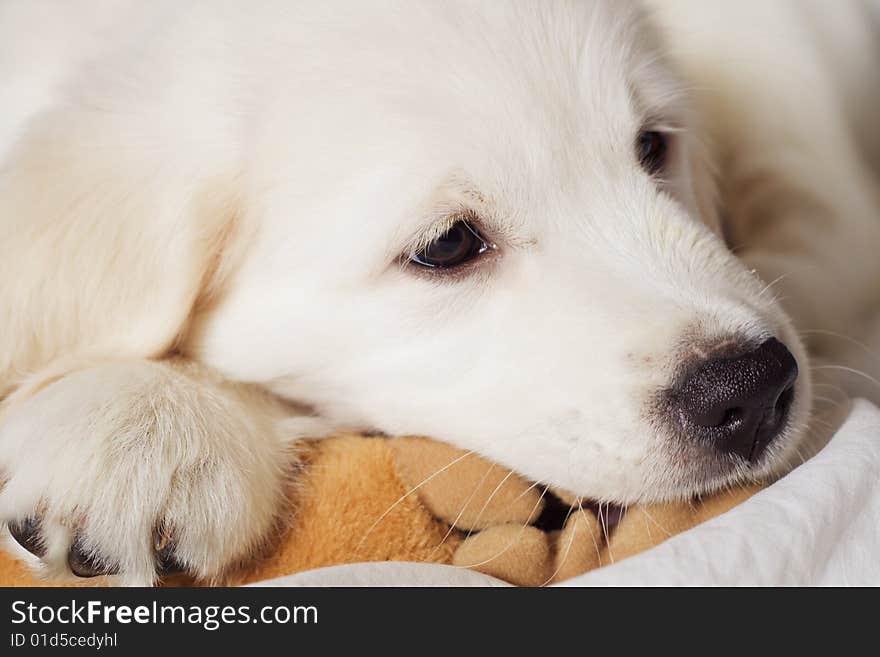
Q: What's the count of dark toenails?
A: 3